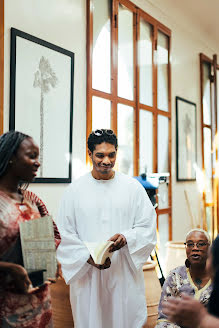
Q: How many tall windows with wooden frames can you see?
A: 2